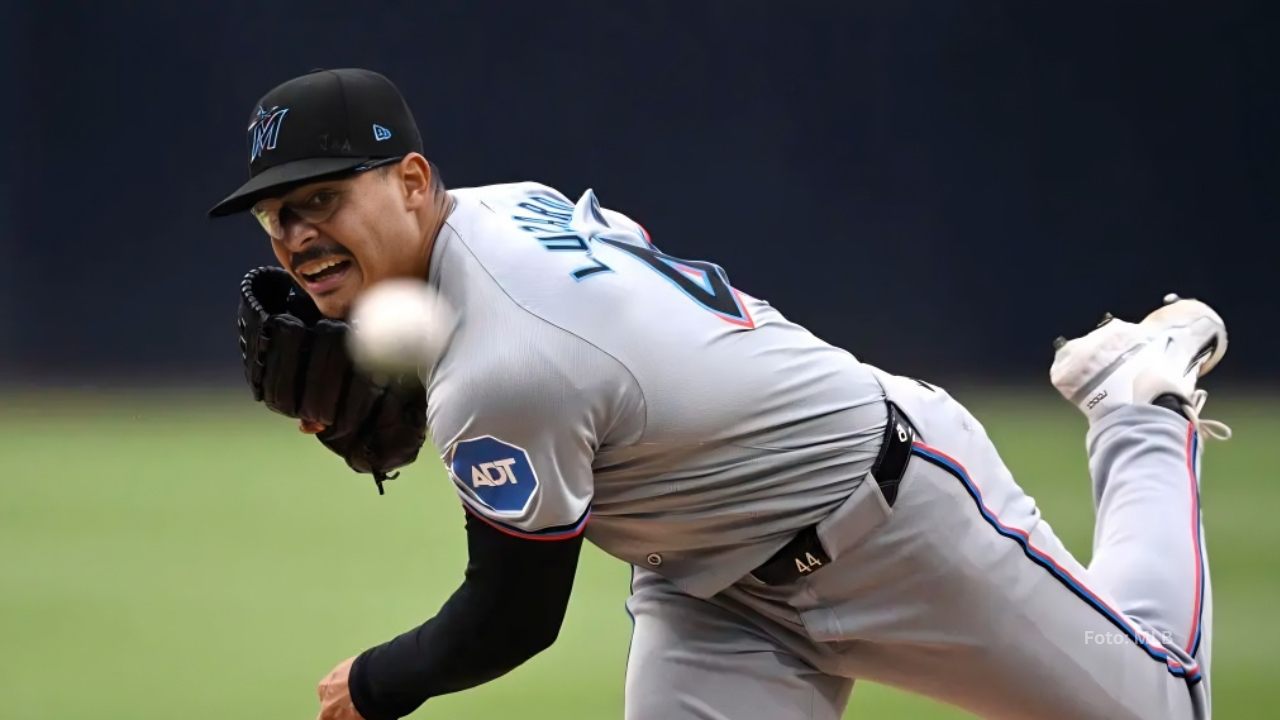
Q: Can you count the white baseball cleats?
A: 1